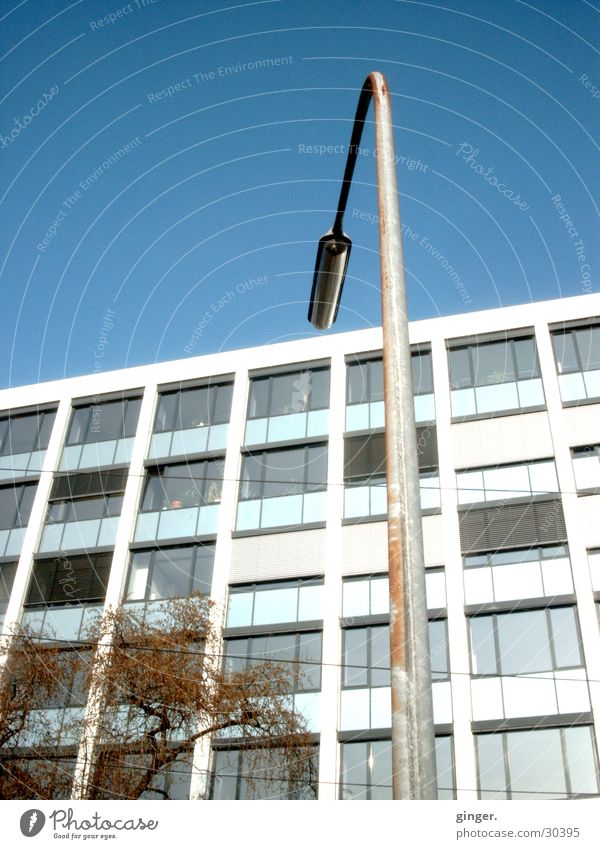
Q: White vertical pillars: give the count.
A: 6